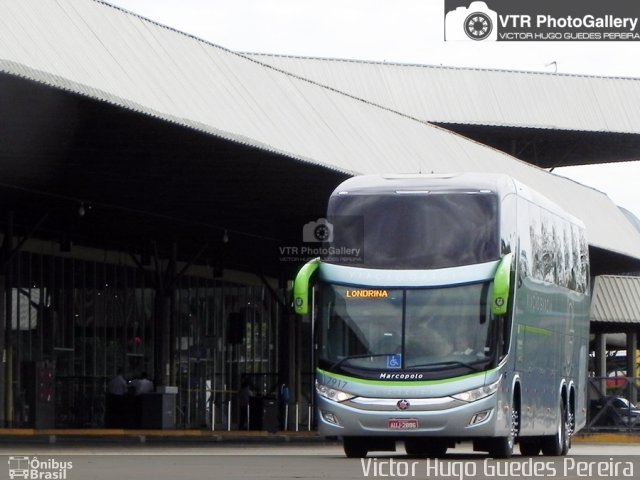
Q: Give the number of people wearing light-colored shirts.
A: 2